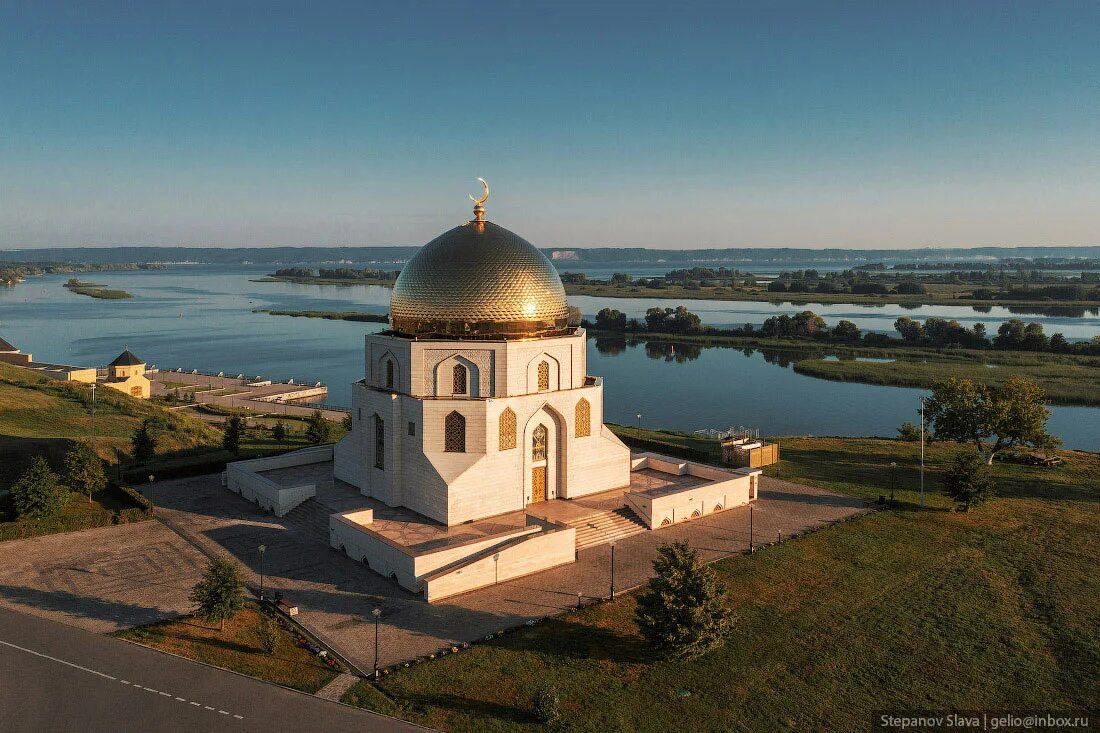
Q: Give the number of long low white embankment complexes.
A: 1